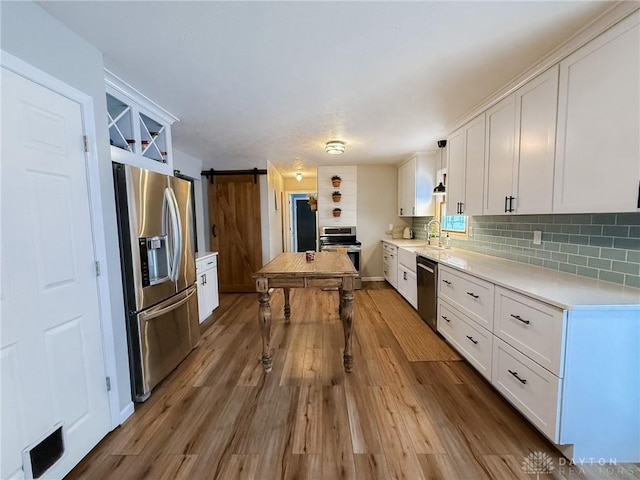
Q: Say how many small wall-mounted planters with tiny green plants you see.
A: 3